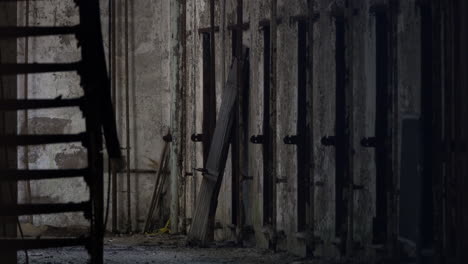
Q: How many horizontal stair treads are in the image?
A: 7